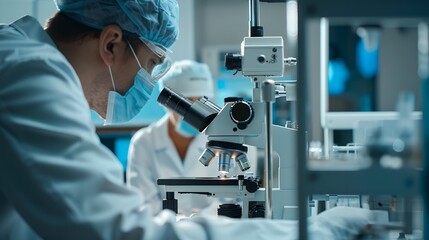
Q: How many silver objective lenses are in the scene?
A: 3